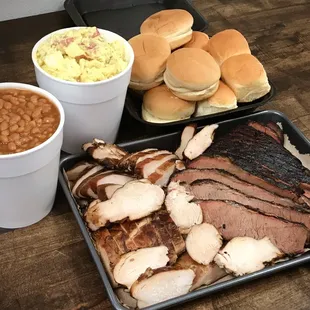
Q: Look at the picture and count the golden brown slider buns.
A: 8